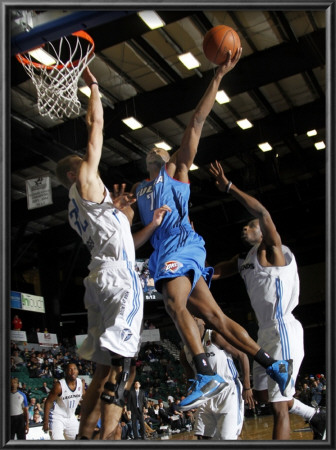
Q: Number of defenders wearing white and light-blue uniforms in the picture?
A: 4